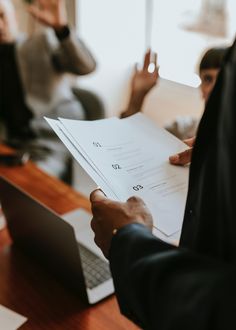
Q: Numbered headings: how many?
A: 3